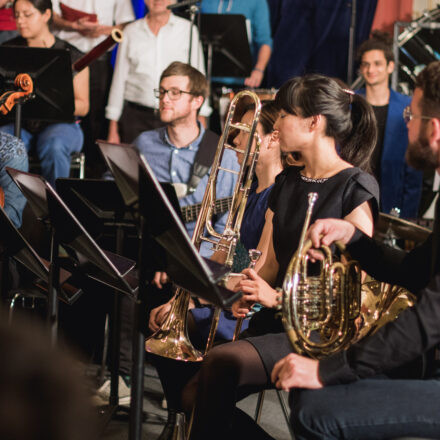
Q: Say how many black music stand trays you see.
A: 6